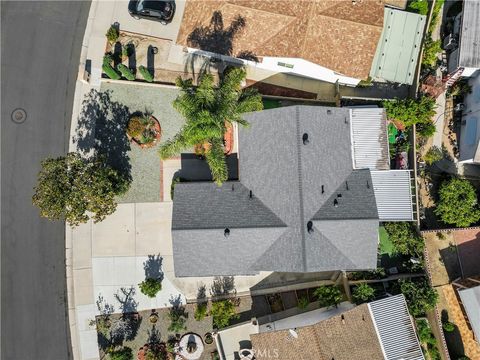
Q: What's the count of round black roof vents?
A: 3